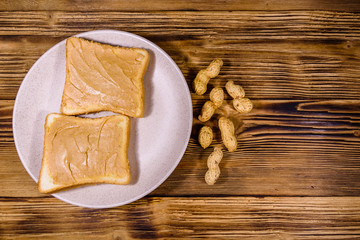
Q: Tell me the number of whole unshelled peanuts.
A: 6